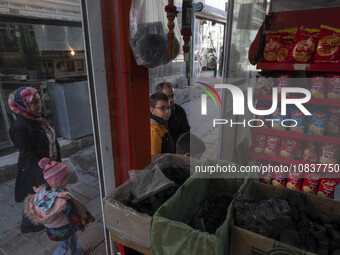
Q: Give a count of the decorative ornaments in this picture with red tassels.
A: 2